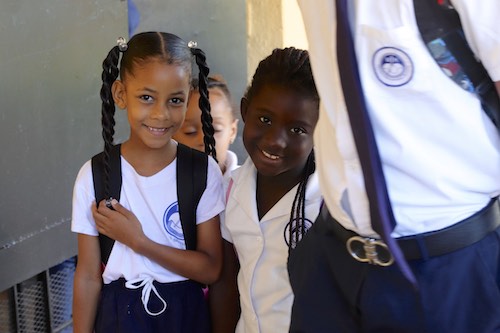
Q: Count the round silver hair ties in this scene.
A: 2